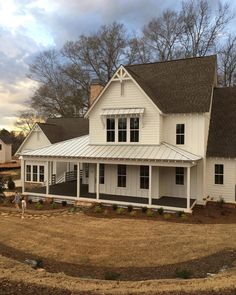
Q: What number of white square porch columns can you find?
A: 6